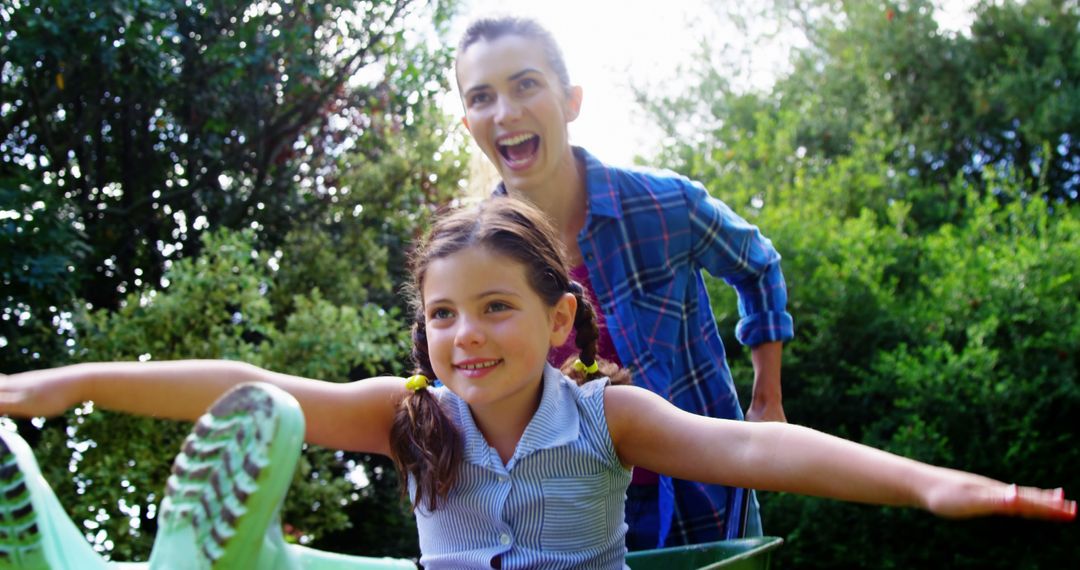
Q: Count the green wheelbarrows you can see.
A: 1